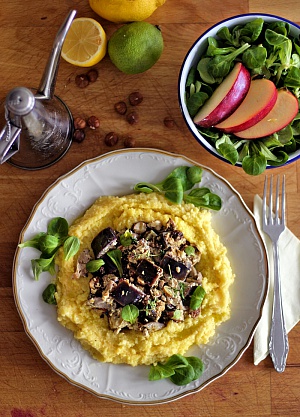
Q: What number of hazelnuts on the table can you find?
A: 11